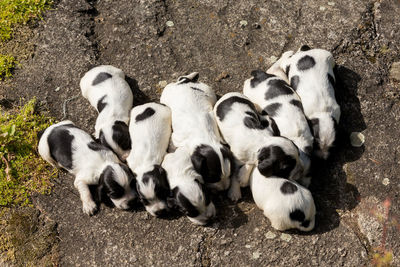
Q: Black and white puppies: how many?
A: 9